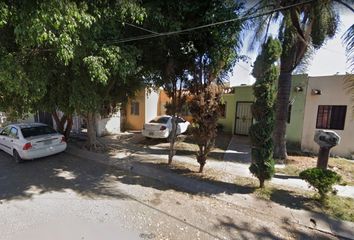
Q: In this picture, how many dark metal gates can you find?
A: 1